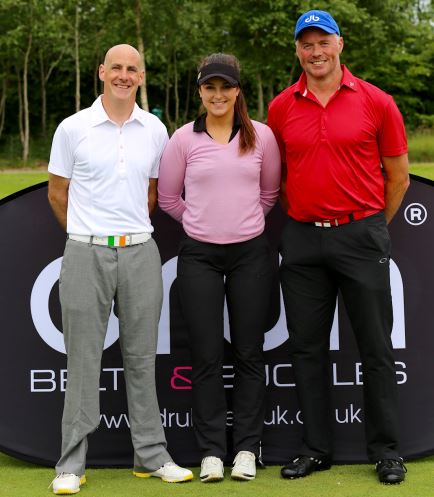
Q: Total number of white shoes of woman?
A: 2